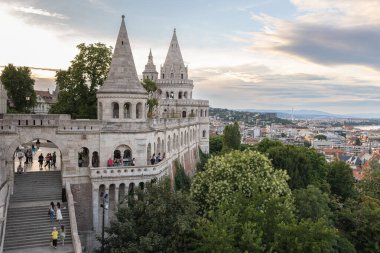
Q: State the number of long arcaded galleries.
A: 1